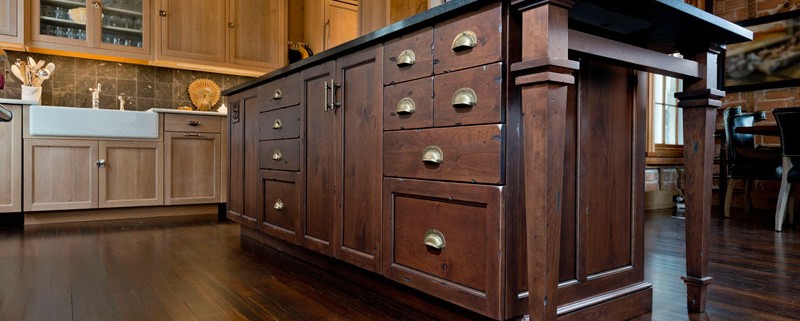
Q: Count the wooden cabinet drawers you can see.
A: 11